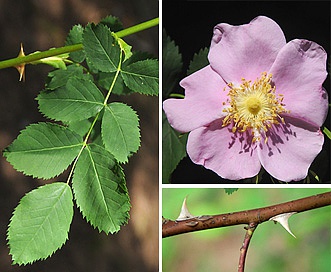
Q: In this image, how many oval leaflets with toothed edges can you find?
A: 7